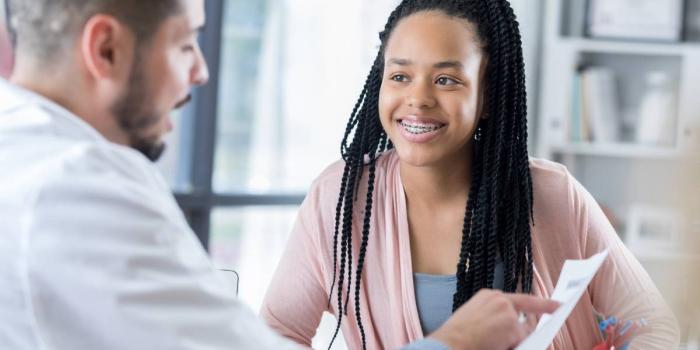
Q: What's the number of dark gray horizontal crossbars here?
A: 1